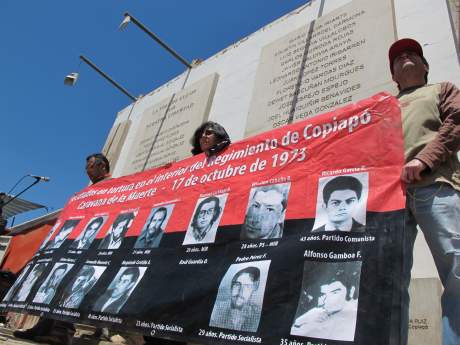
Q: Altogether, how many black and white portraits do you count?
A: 15